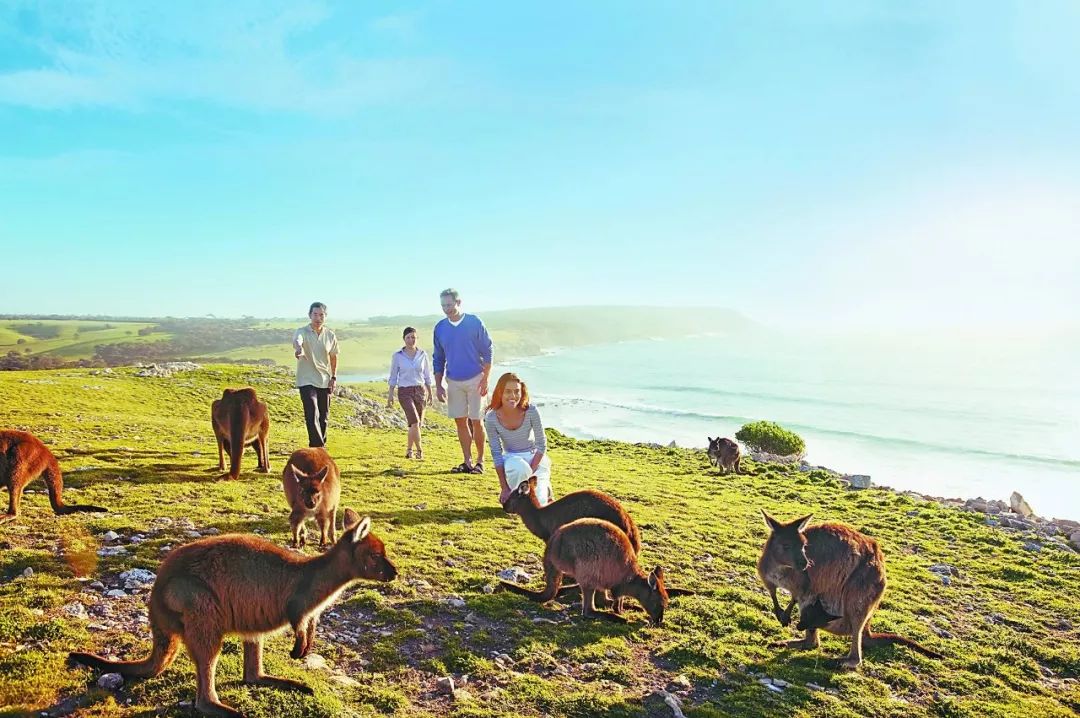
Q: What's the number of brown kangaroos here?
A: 8